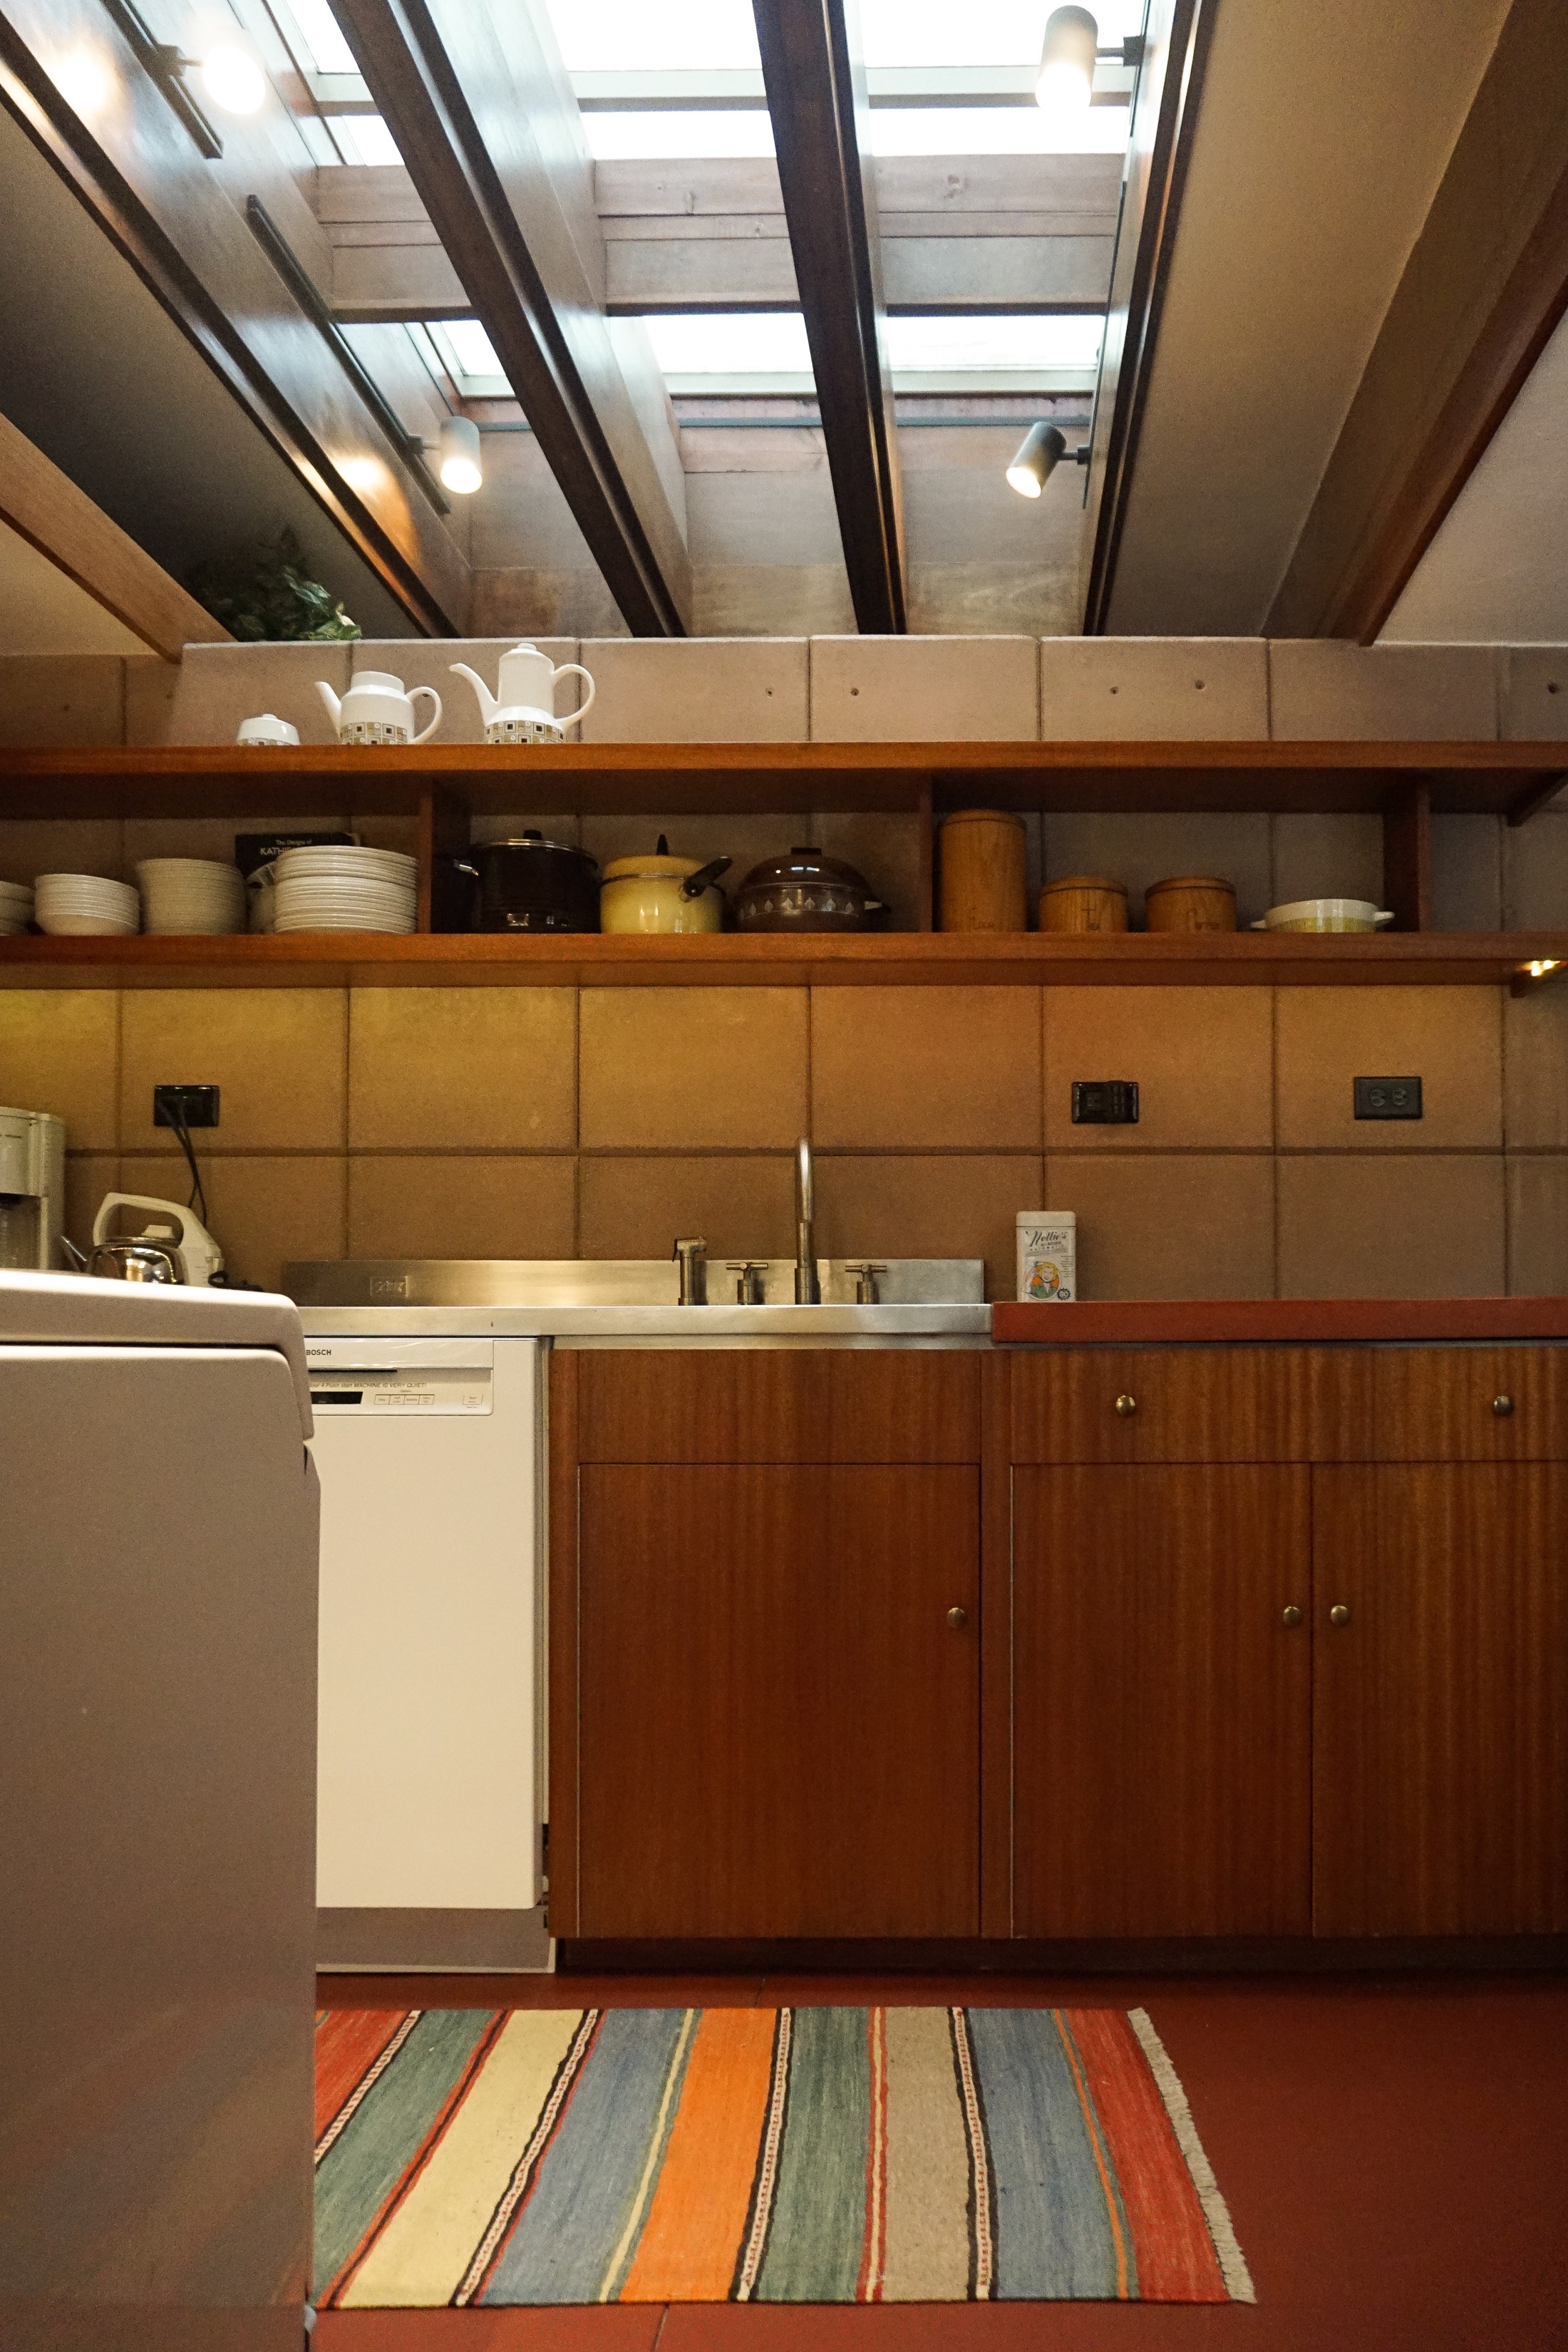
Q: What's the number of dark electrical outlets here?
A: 3